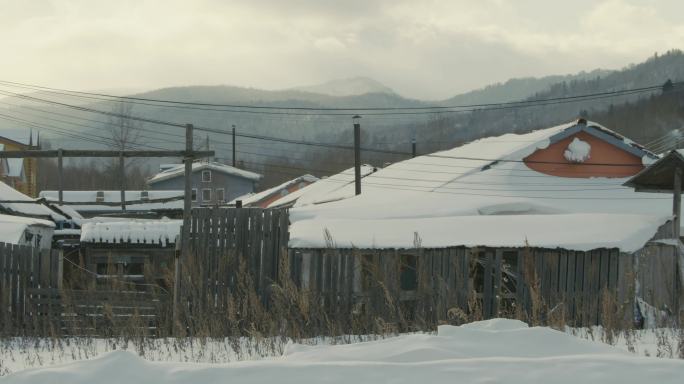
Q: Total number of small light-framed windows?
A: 4